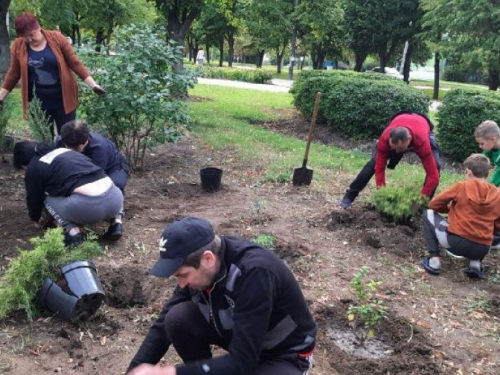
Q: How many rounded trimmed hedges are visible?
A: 2